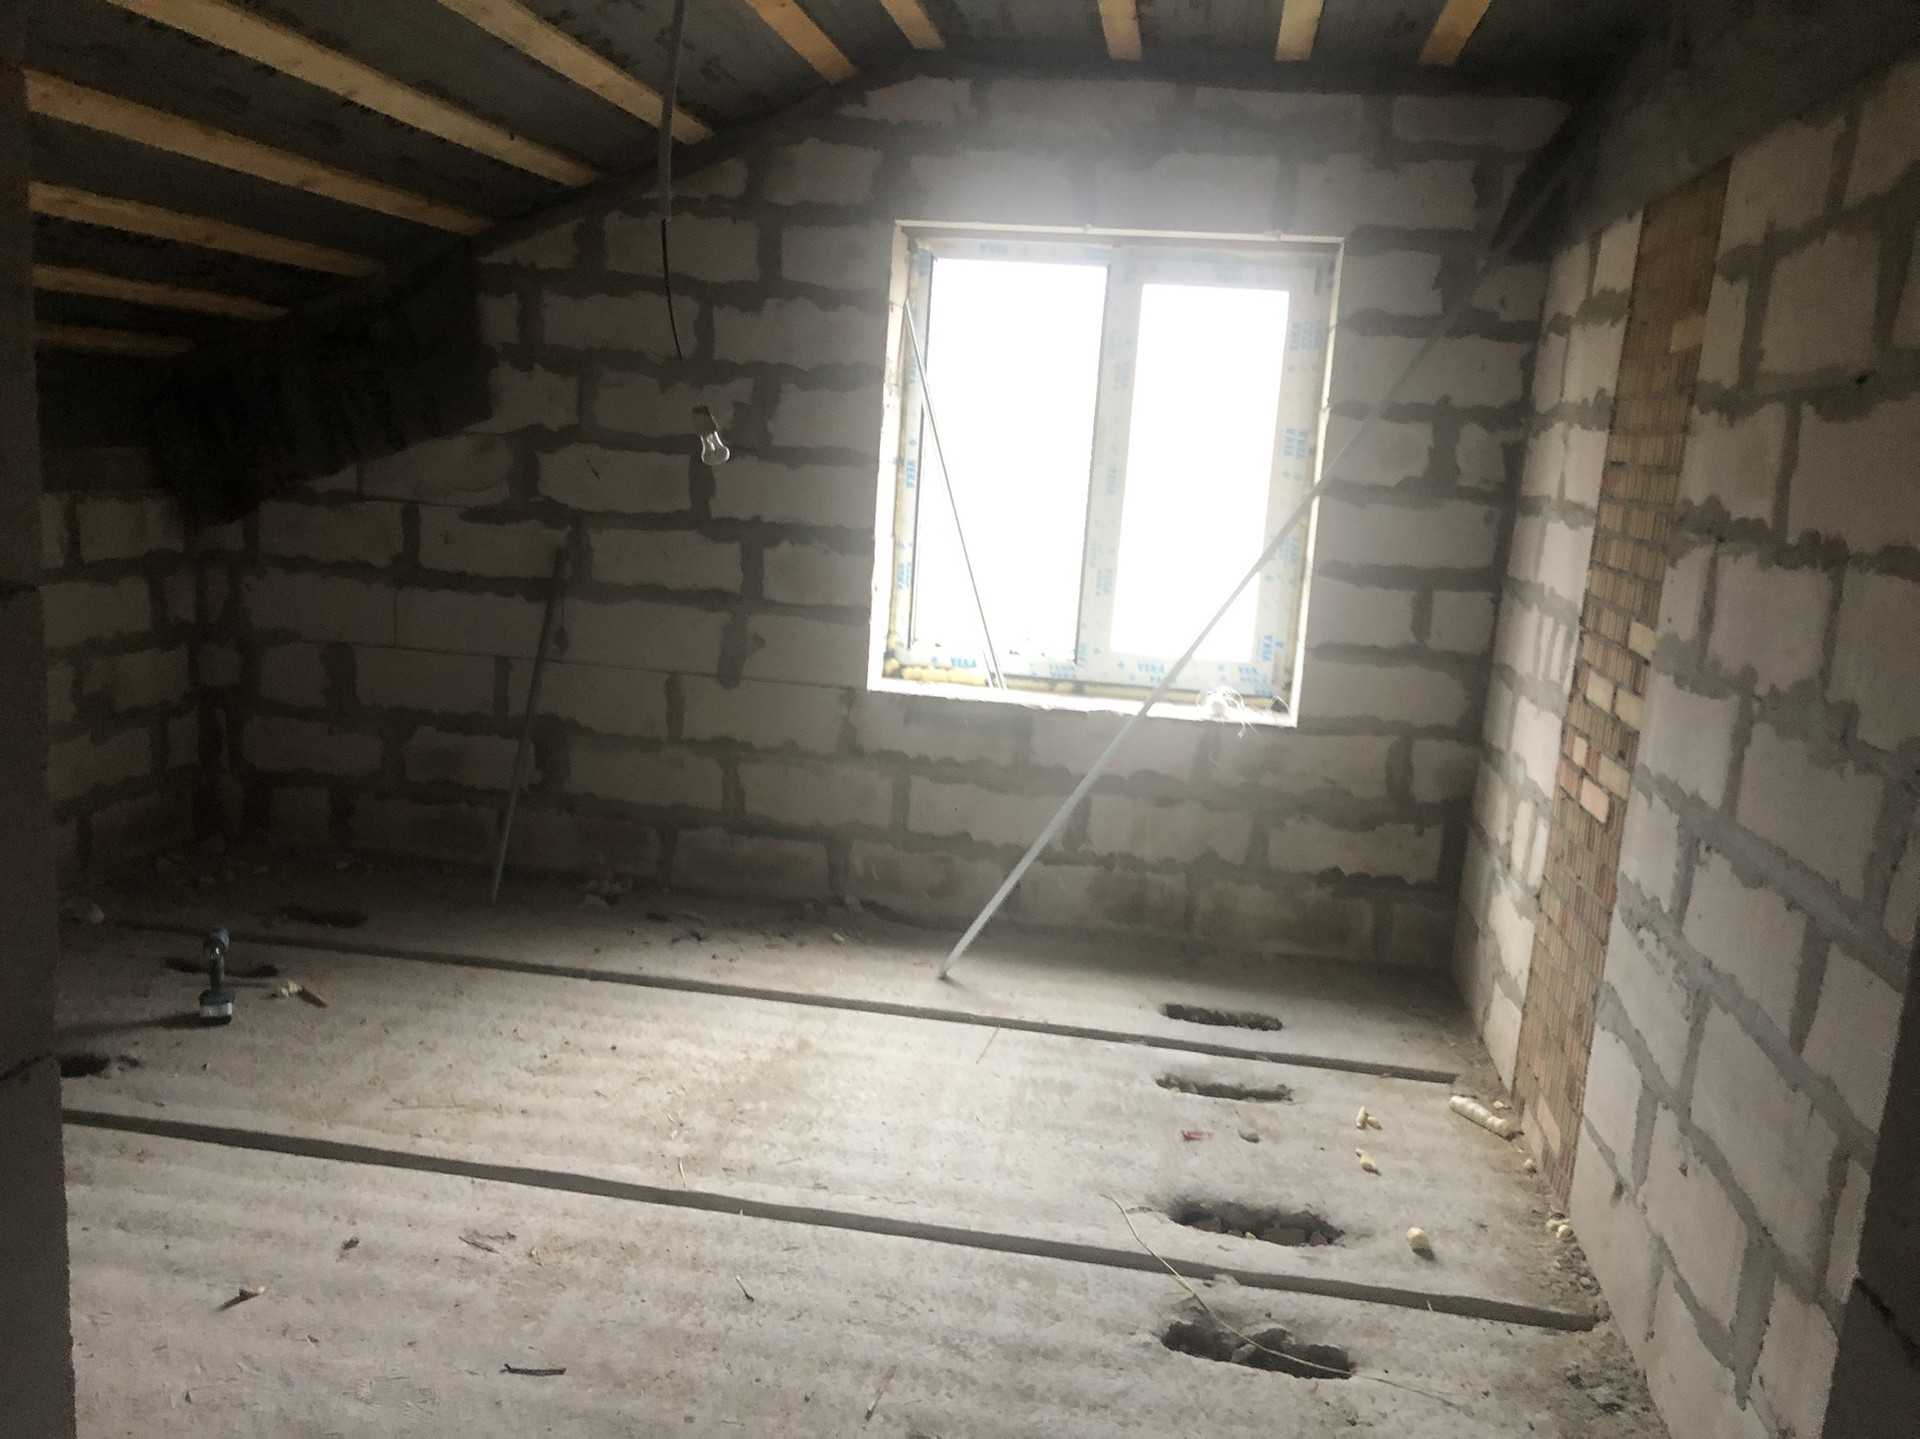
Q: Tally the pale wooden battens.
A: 11